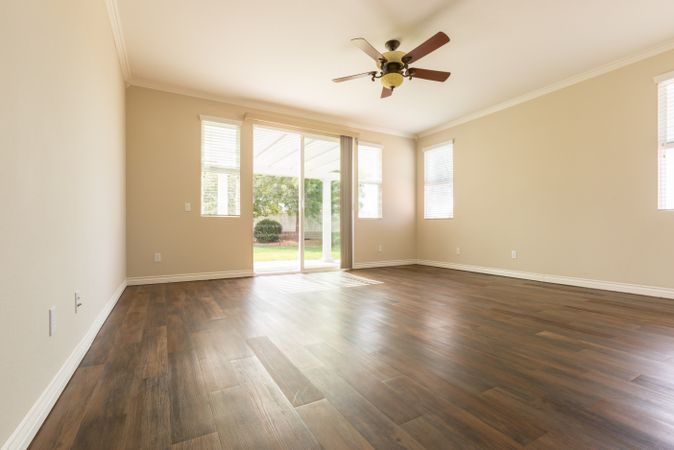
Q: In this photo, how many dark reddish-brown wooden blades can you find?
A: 5